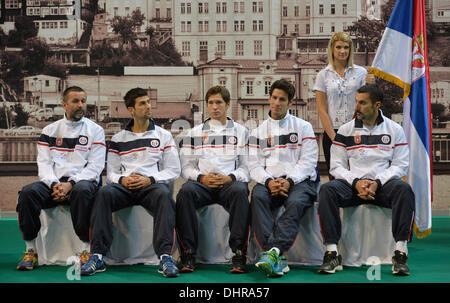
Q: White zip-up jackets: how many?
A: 5